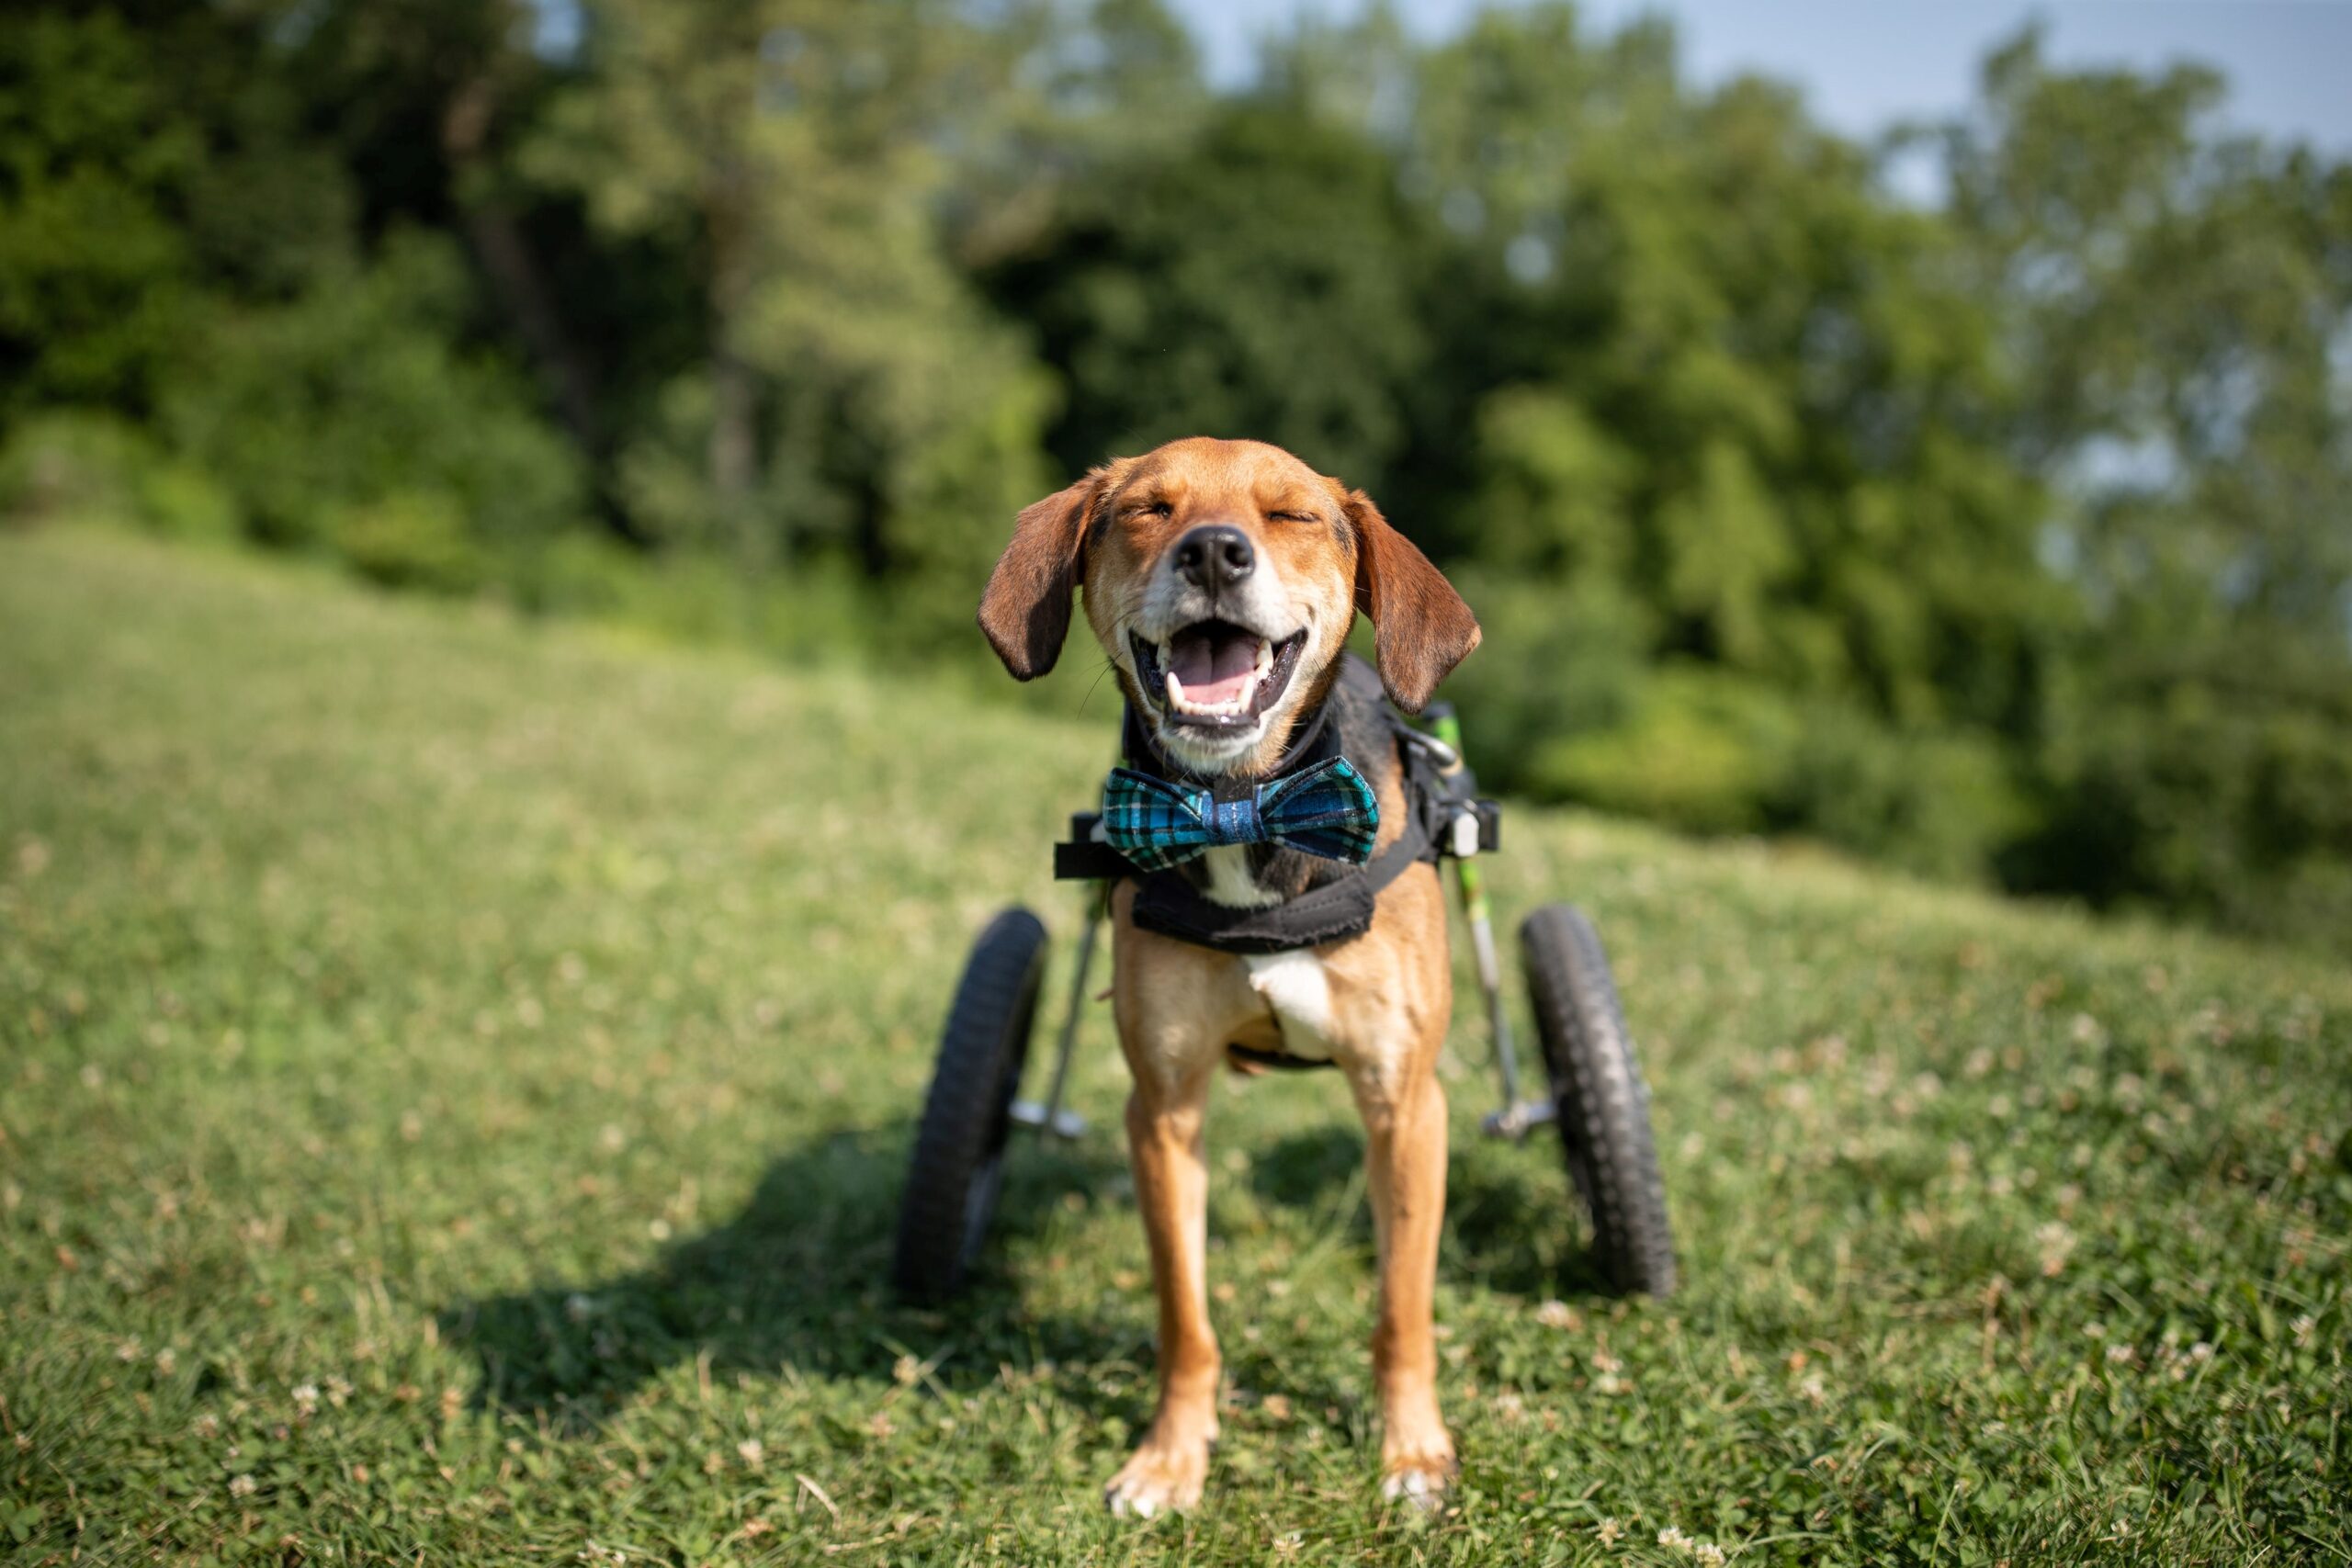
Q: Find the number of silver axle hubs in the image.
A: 2